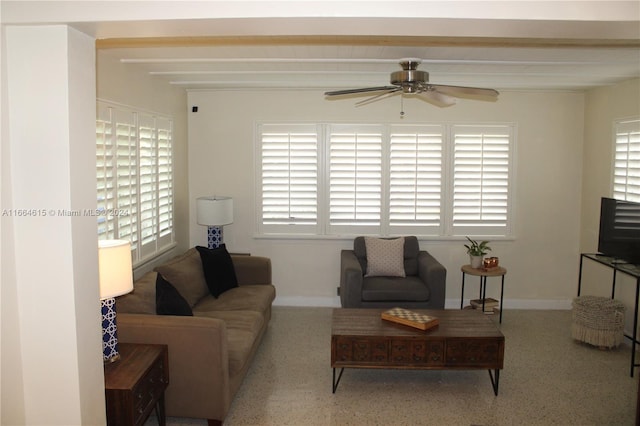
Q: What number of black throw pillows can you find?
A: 2